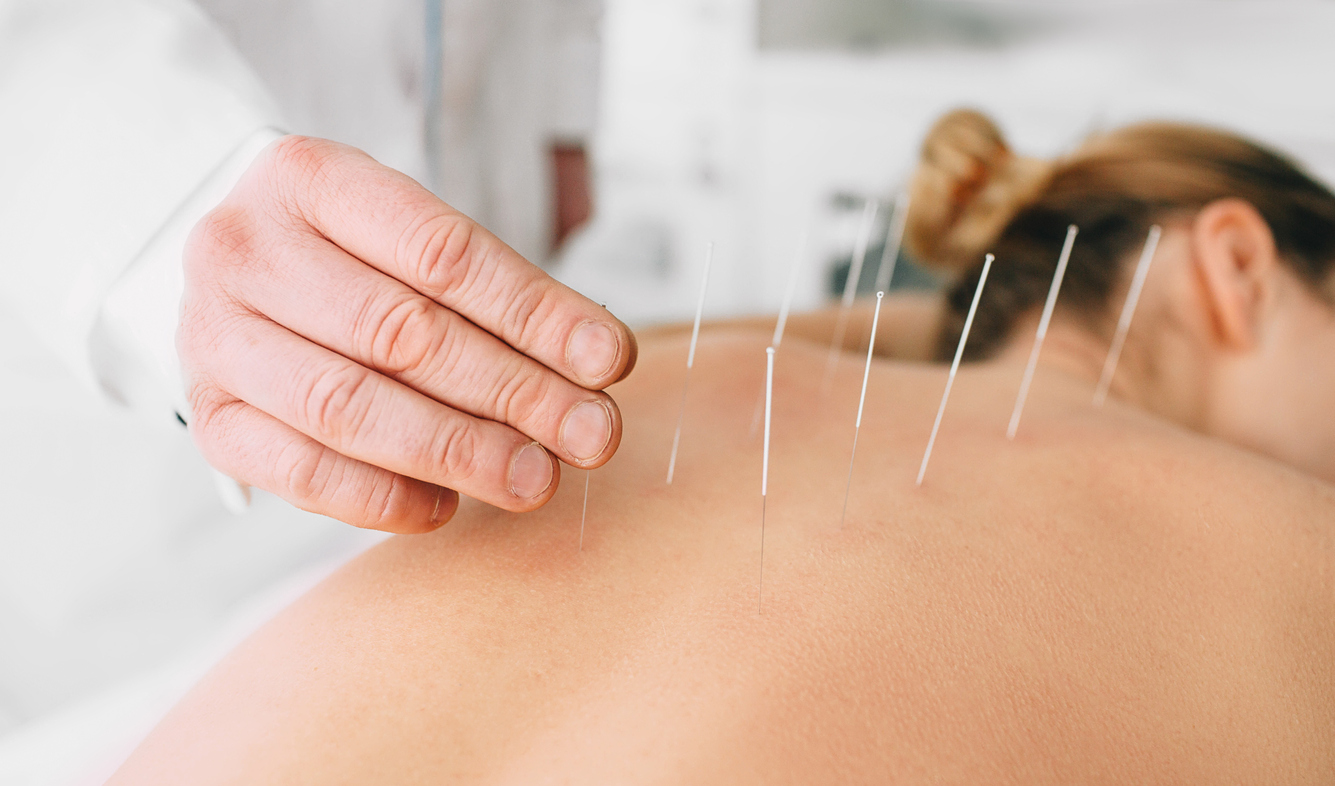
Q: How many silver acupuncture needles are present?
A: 10